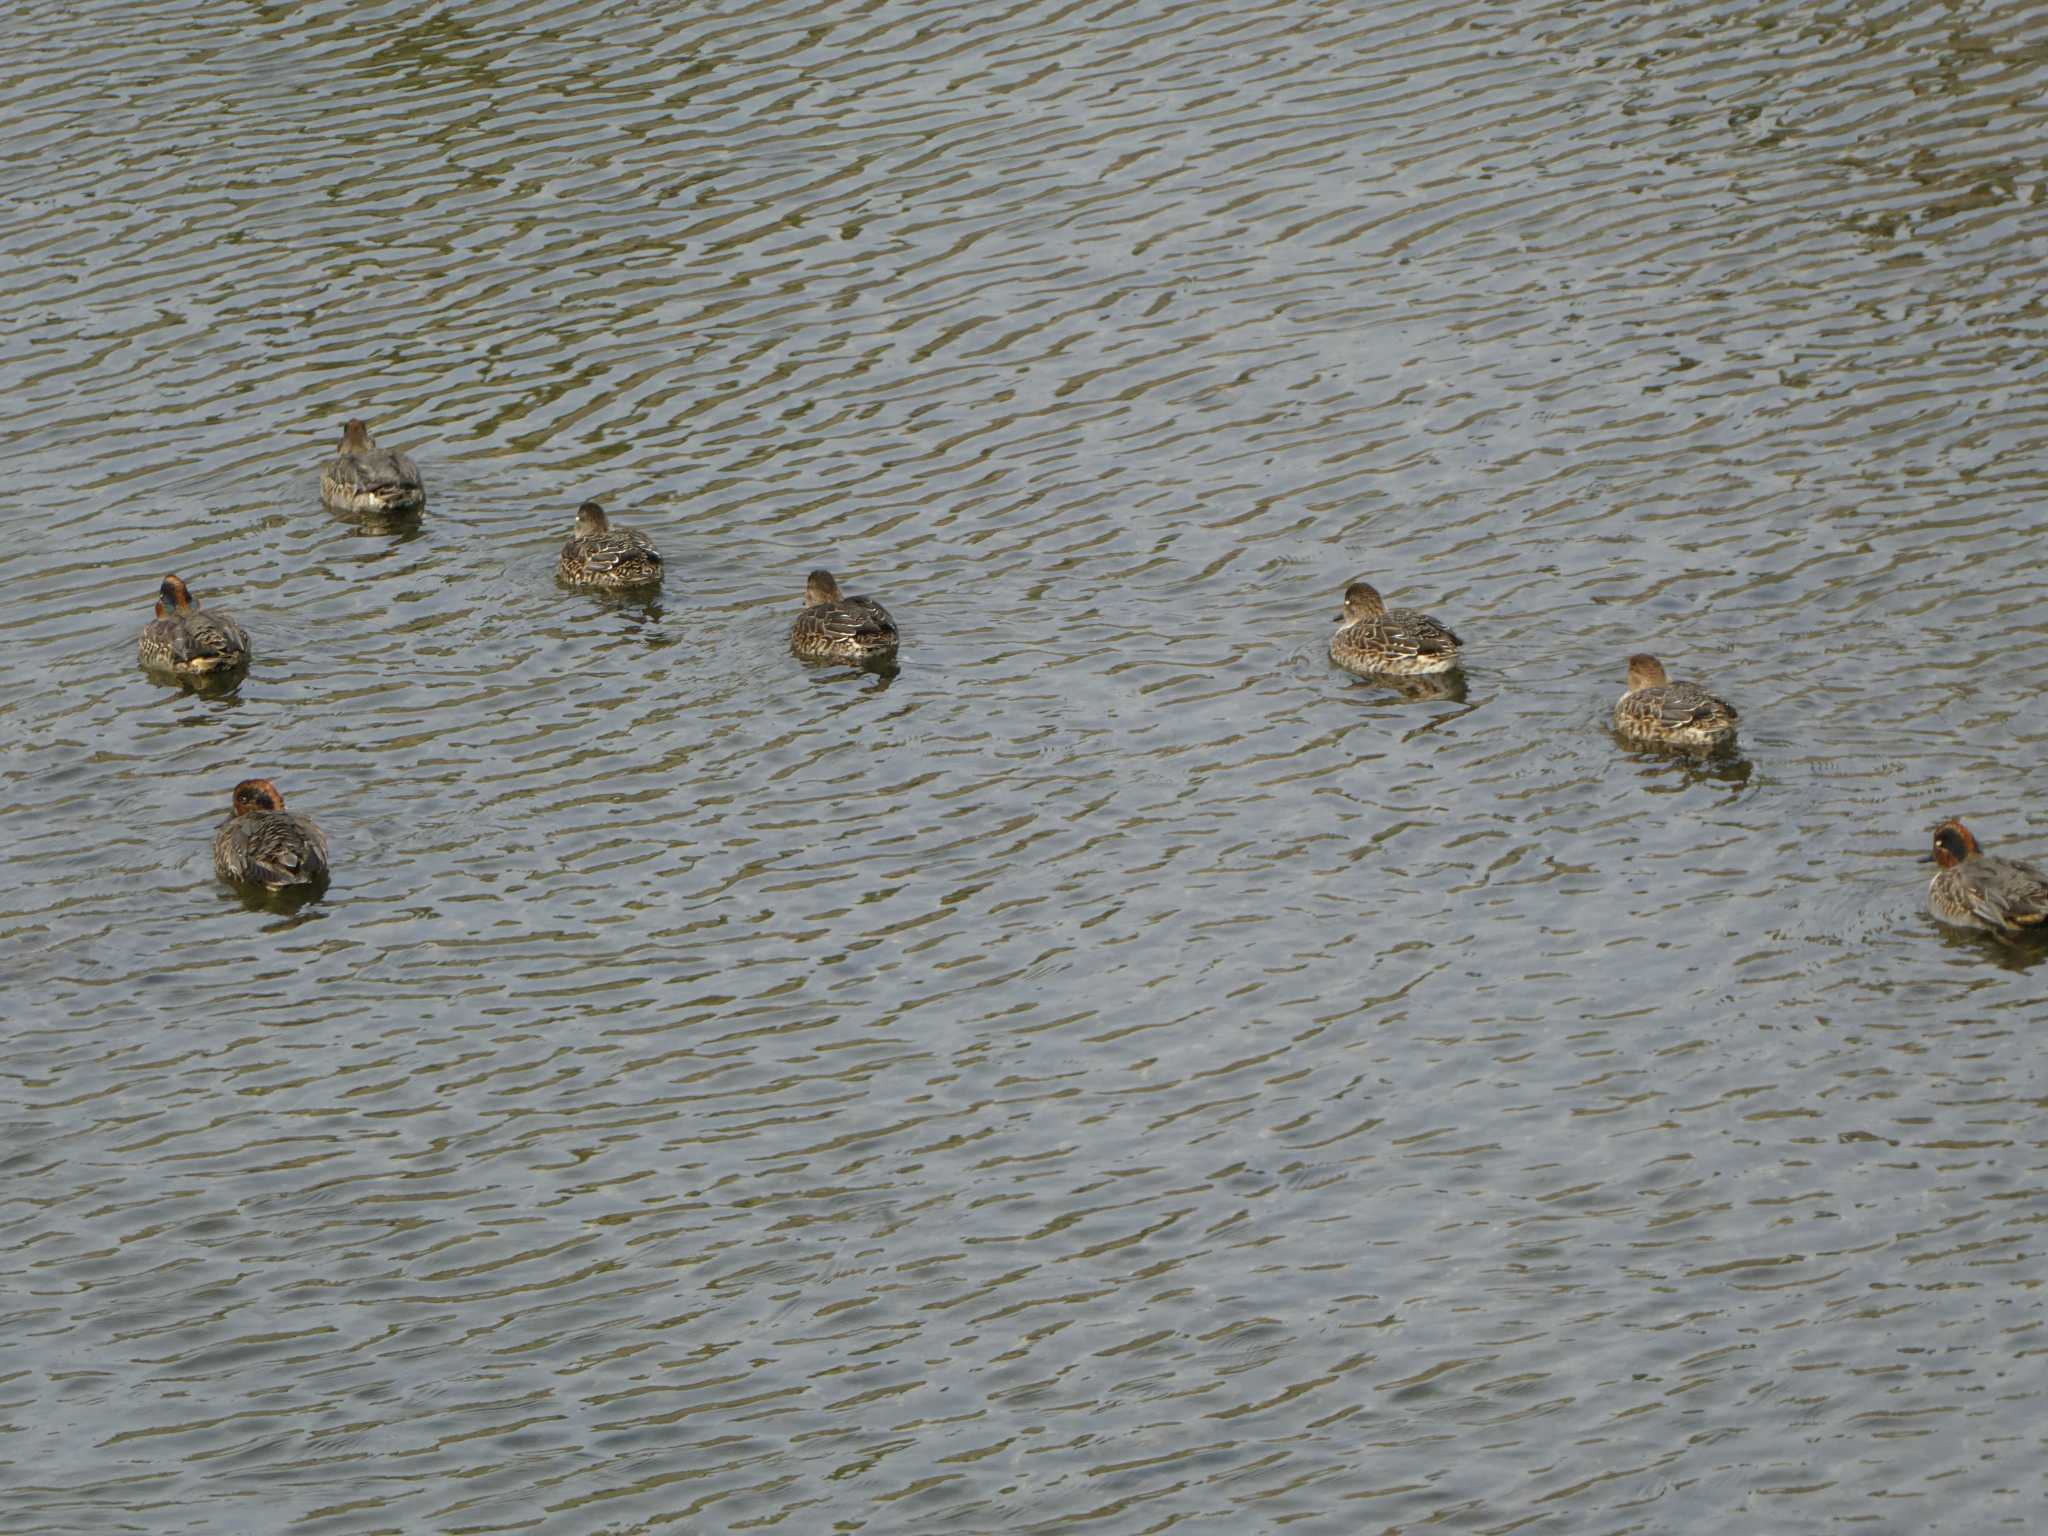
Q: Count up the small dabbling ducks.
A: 8